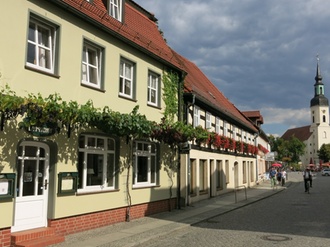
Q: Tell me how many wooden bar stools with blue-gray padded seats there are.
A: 0